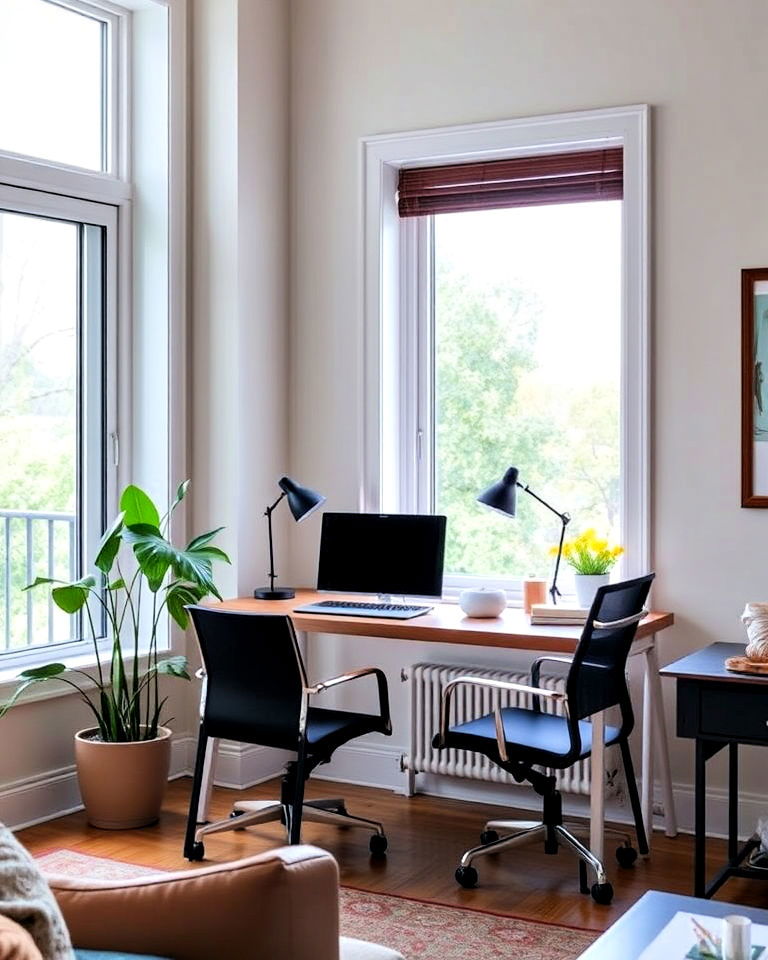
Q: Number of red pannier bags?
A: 0